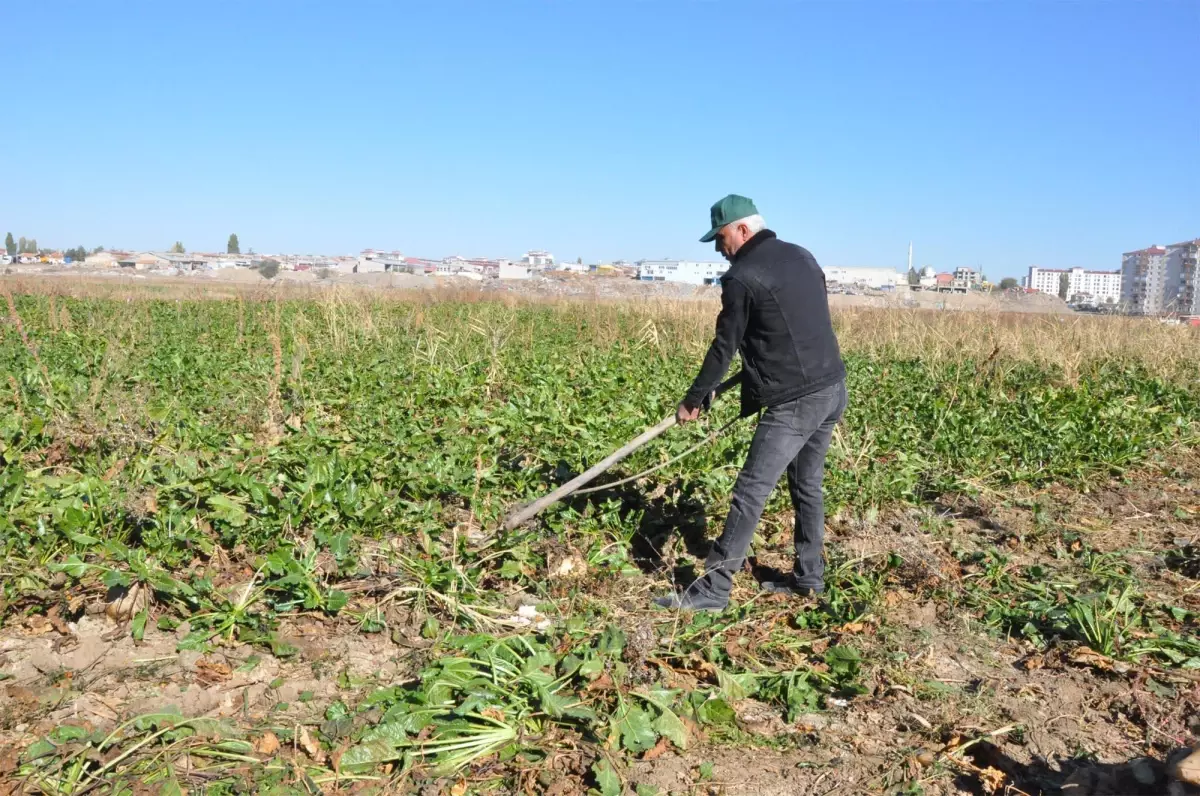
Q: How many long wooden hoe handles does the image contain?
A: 1